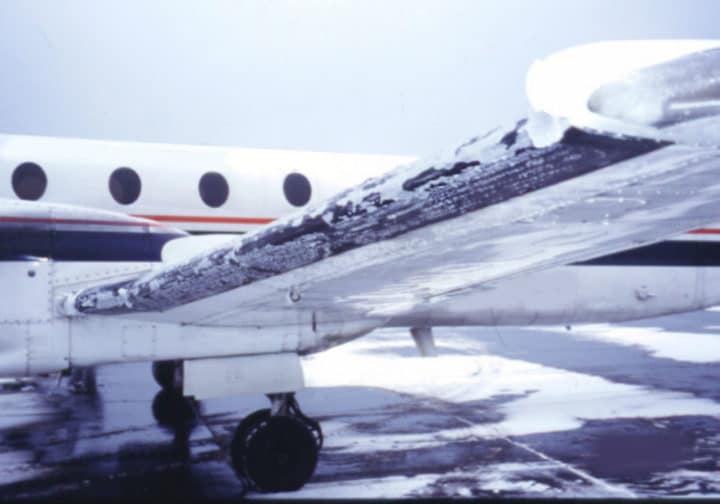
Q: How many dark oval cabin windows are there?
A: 4